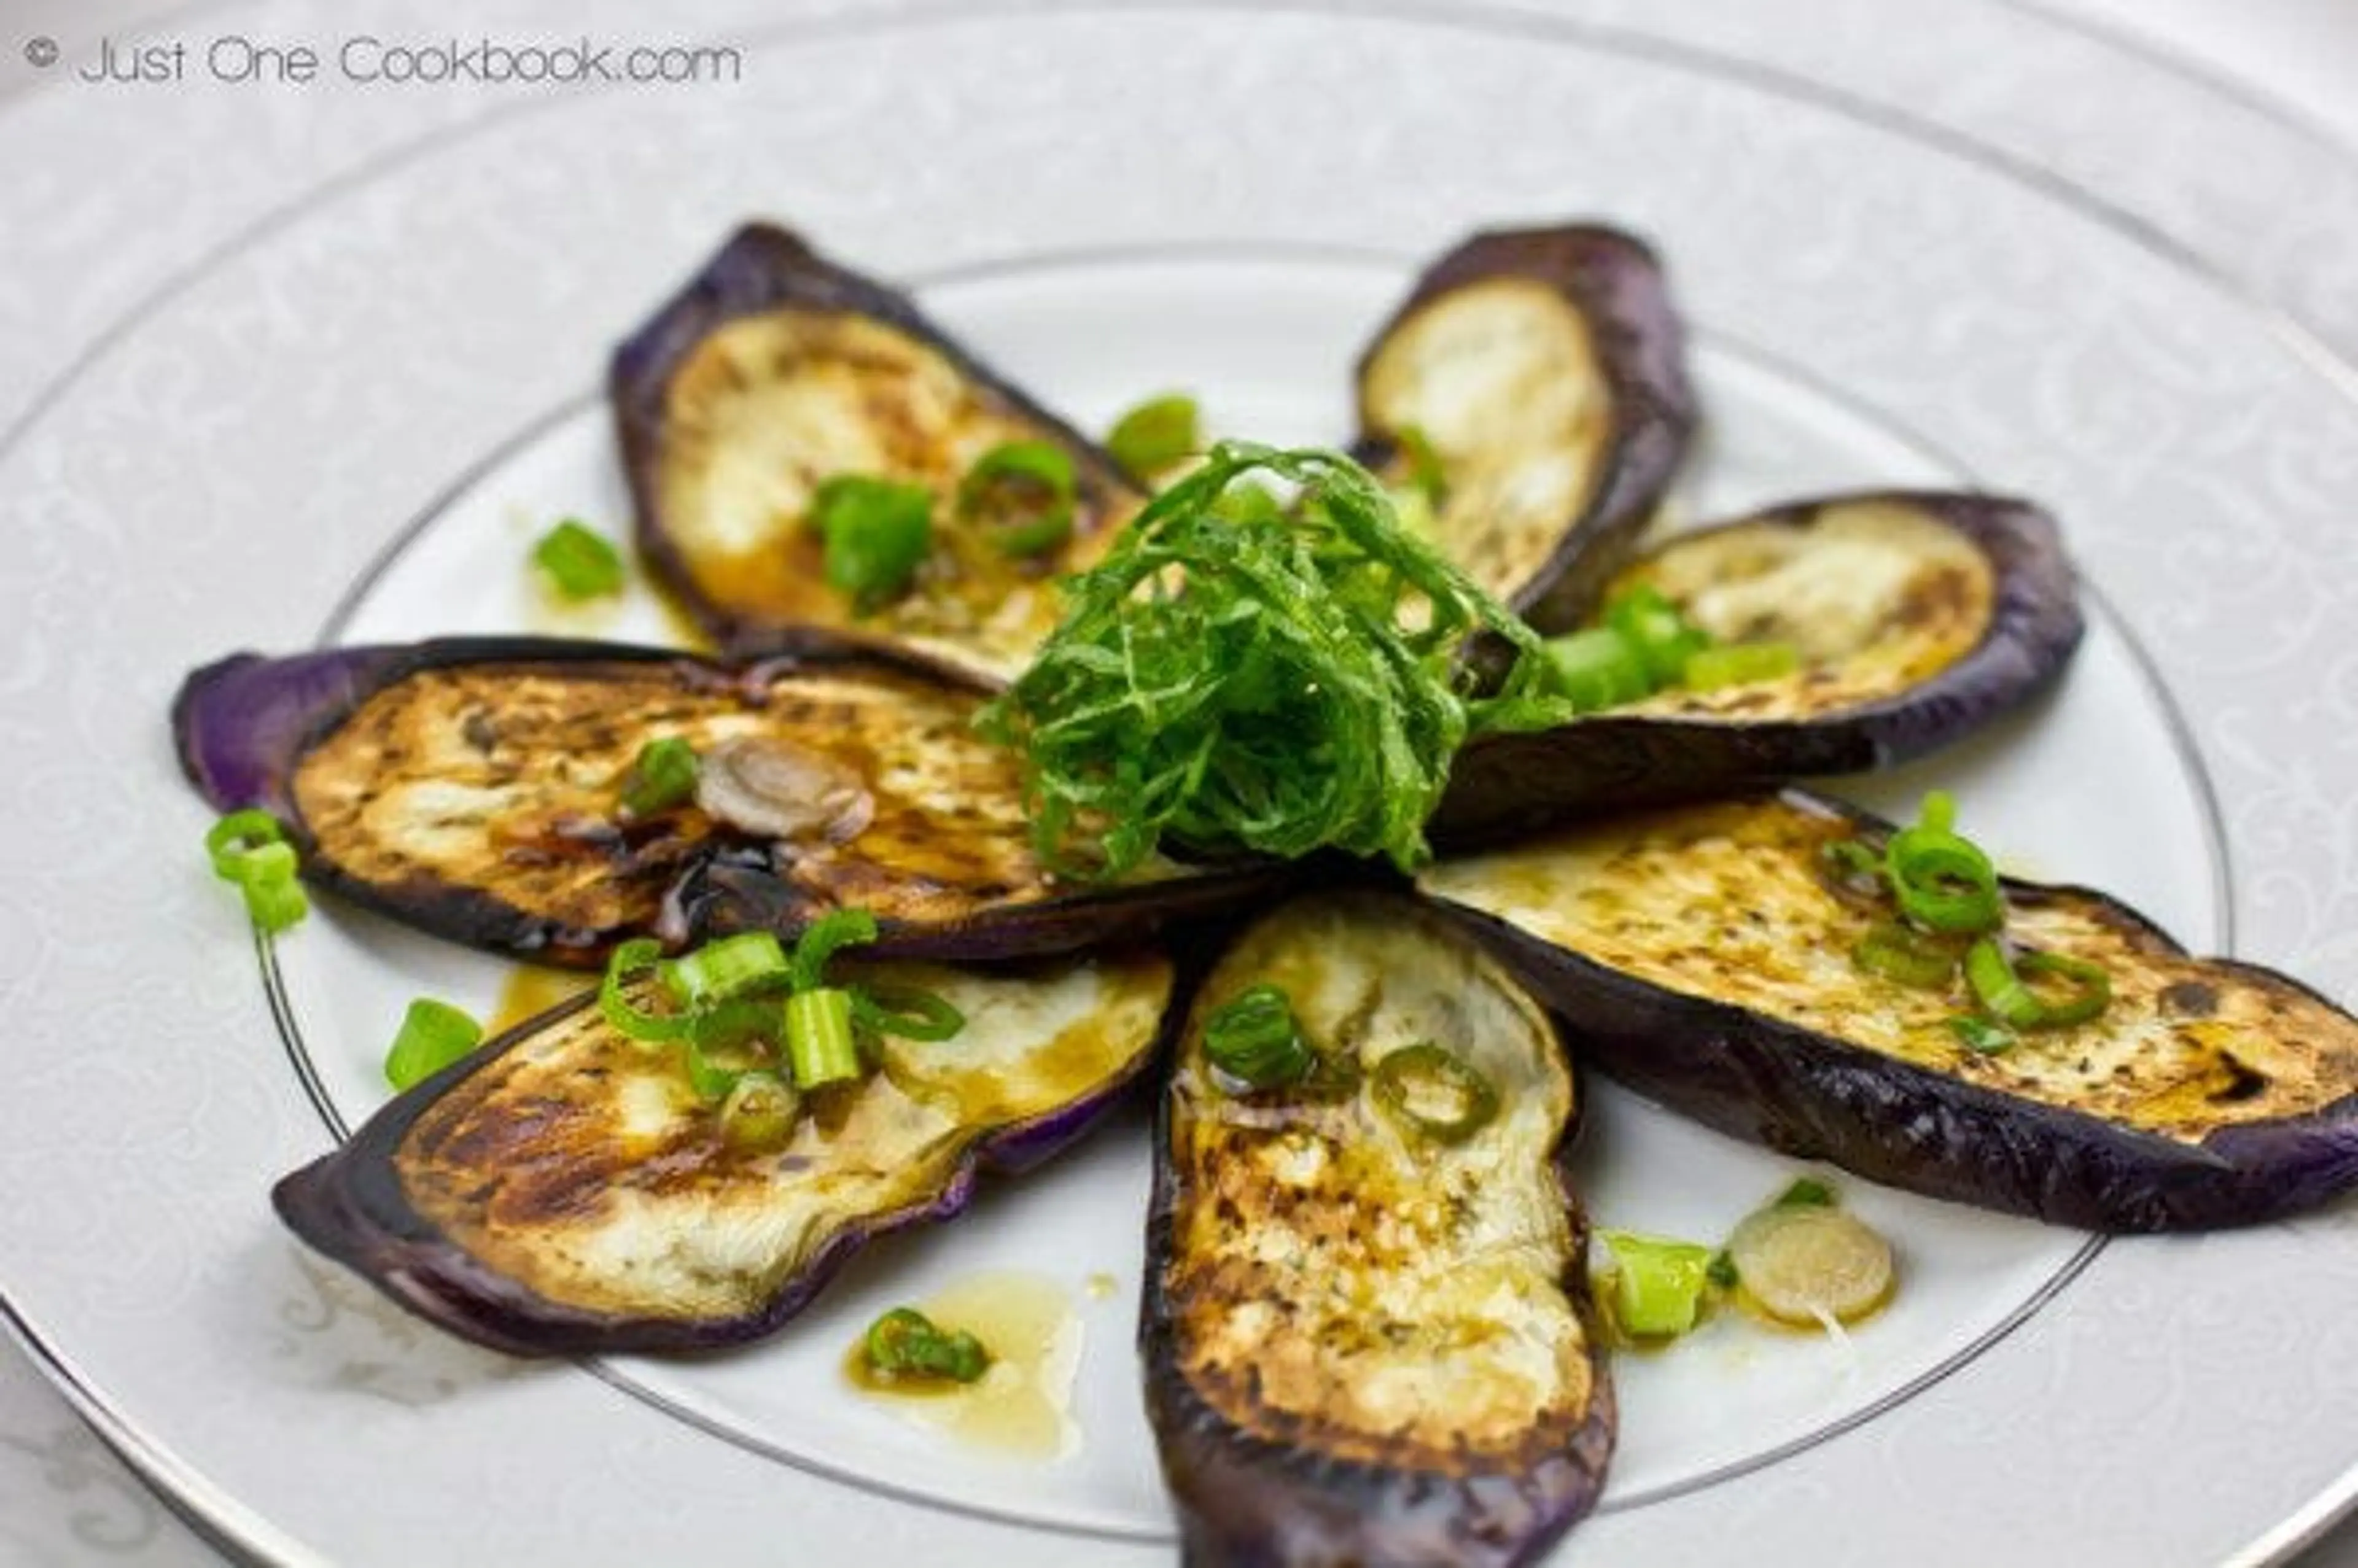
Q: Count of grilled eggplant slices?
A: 7